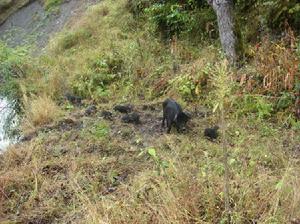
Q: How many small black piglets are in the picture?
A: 6